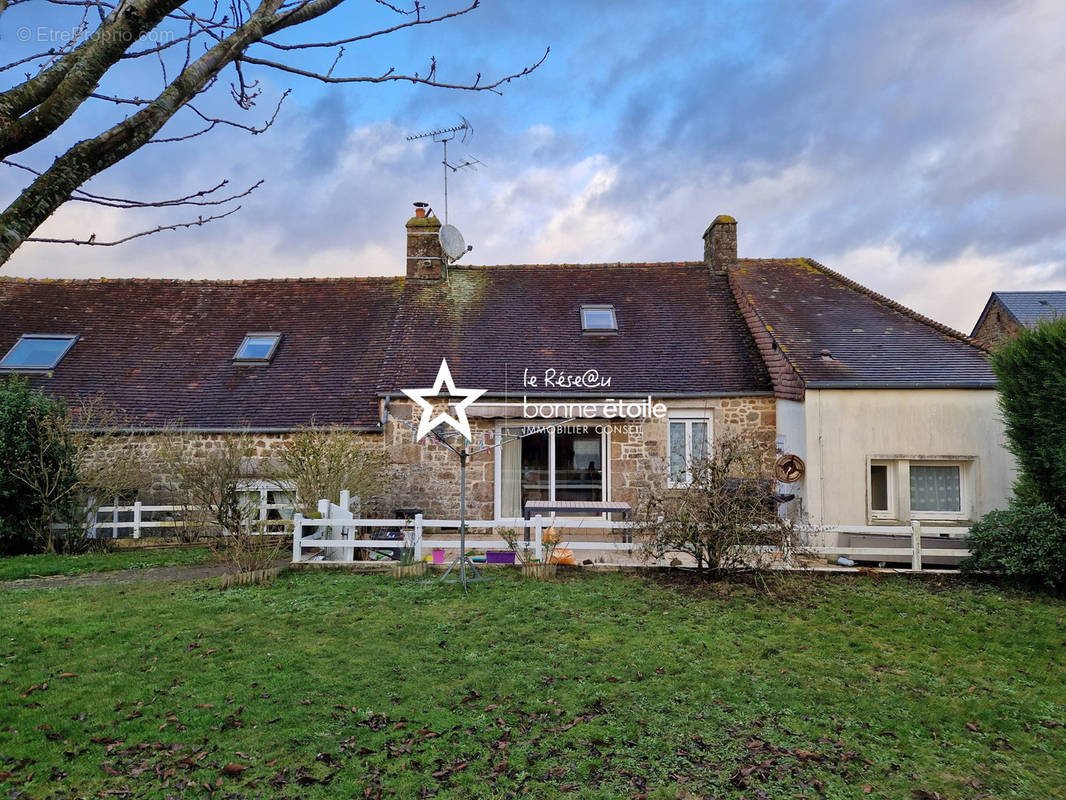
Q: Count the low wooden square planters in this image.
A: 3